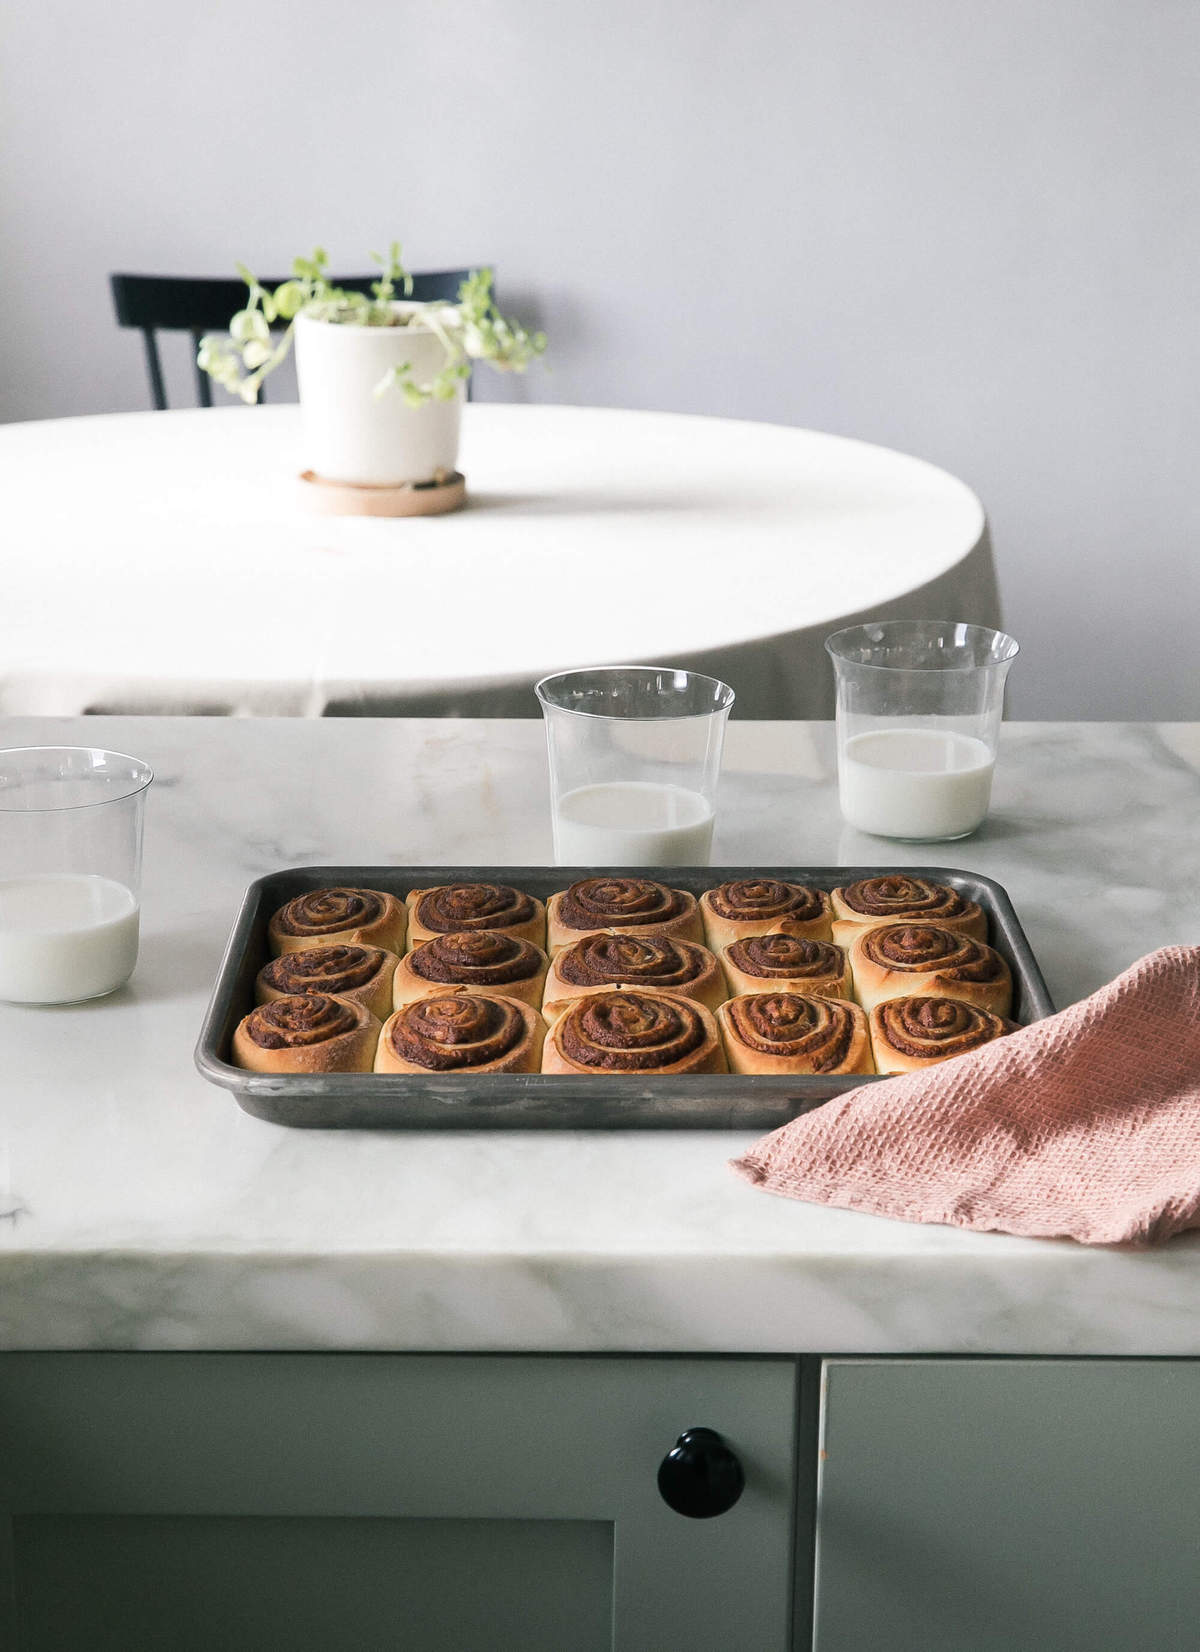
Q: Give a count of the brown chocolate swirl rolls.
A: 15